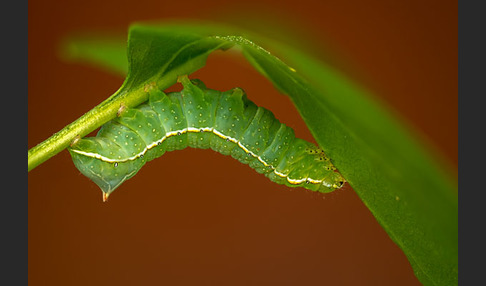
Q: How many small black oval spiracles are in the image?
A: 9